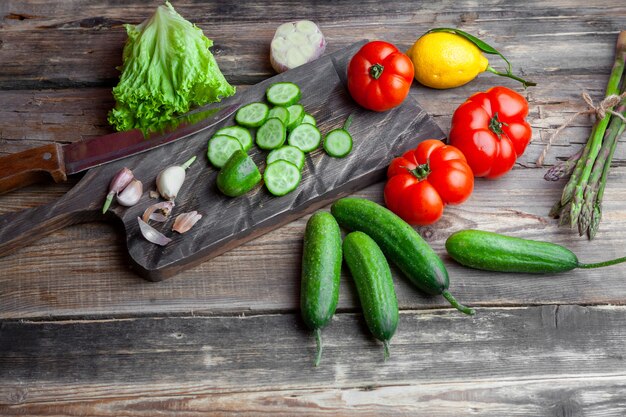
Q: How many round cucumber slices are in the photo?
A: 12